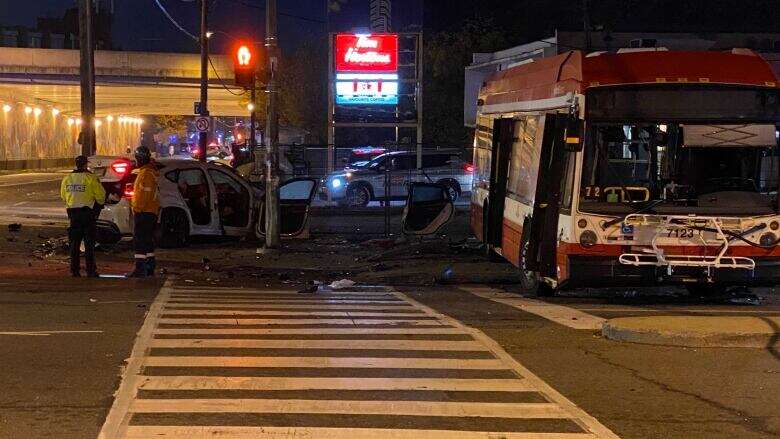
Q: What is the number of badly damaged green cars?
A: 0